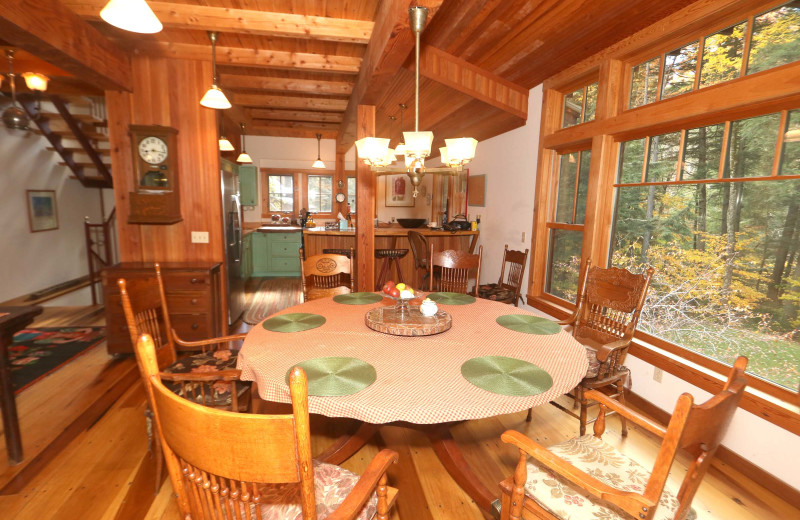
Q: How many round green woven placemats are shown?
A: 6